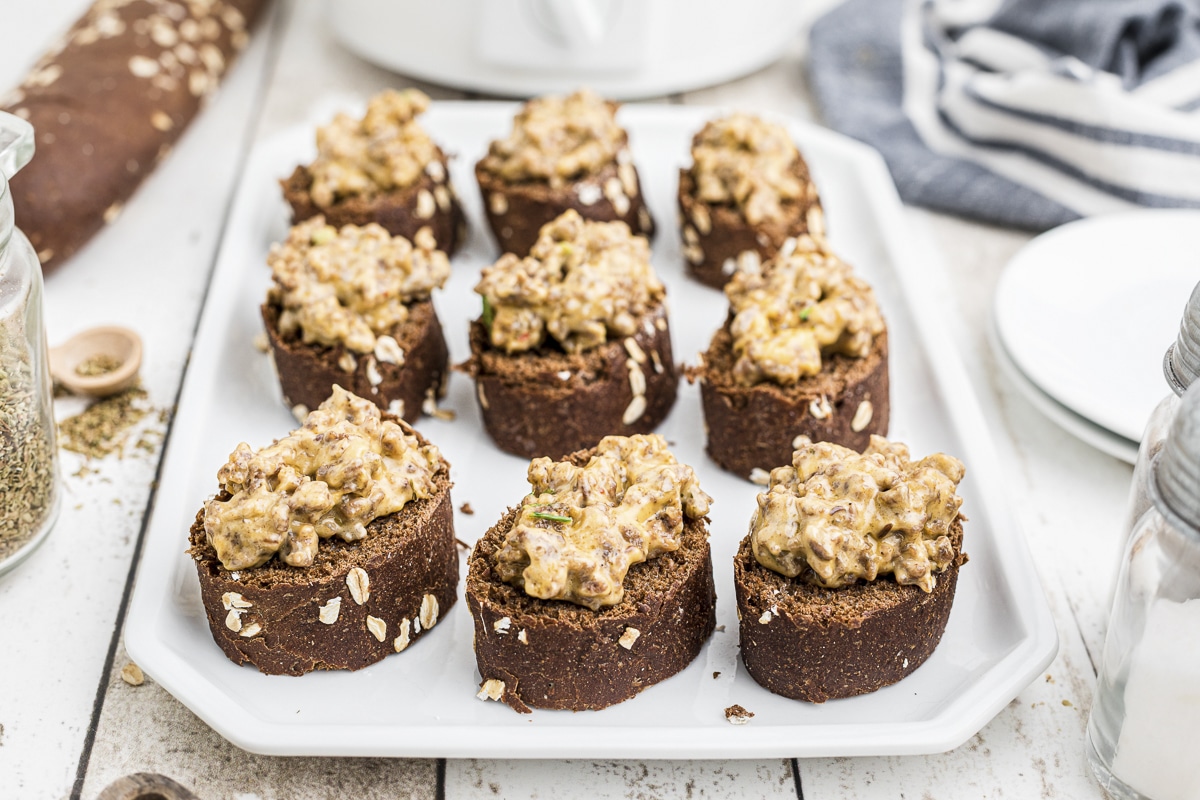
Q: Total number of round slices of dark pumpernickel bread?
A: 9